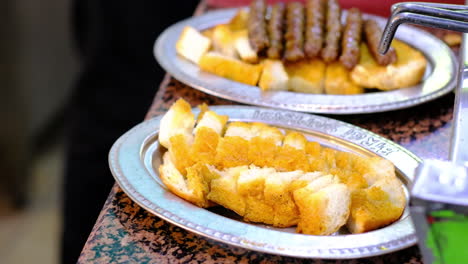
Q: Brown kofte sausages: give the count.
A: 7